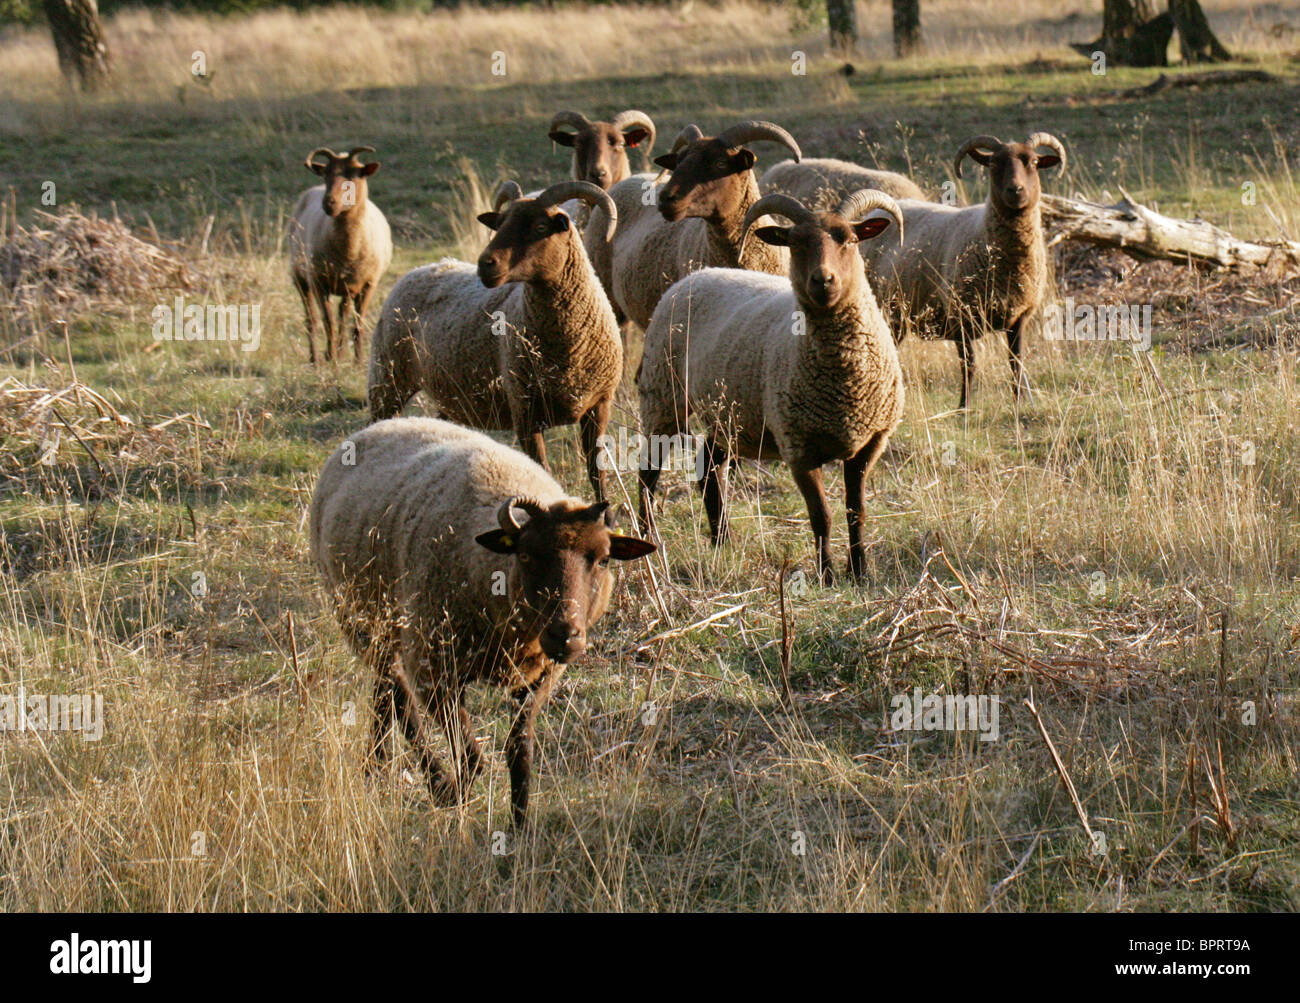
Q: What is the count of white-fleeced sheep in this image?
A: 8